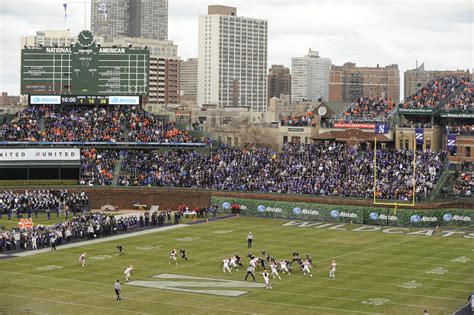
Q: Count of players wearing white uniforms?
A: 11